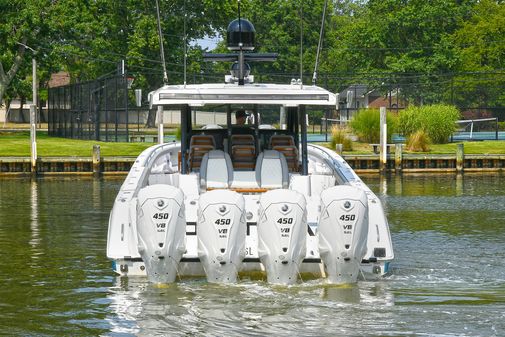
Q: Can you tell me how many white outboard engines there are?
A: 4